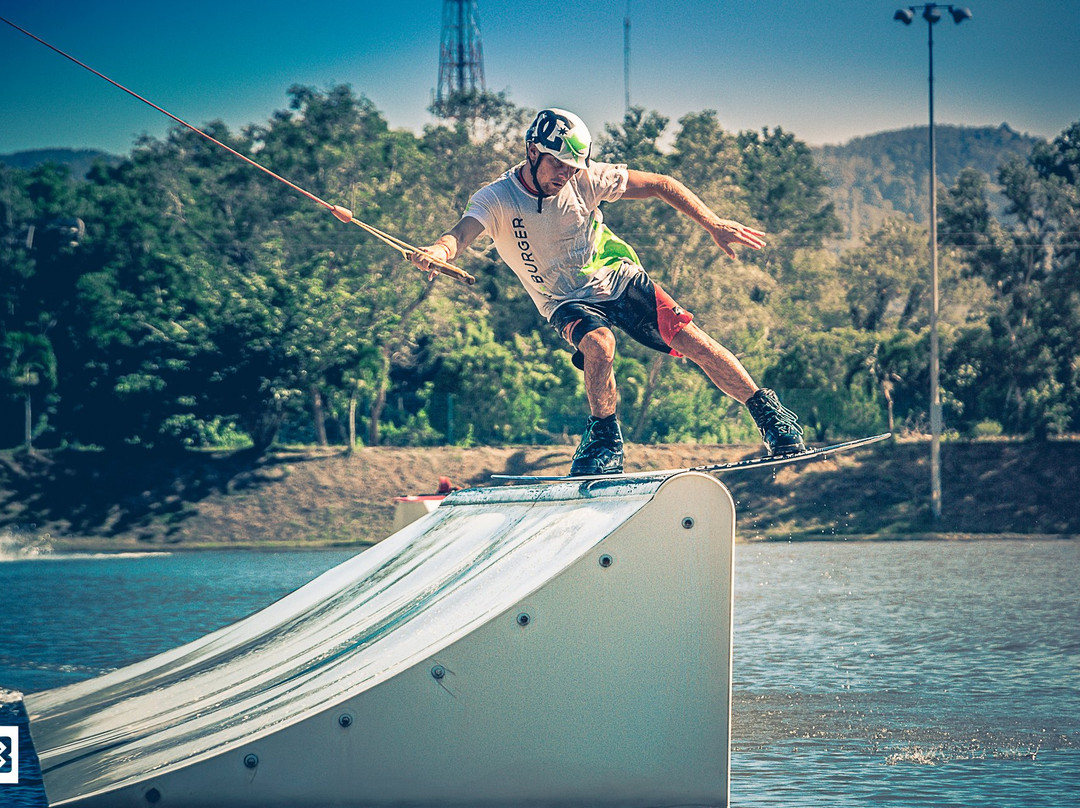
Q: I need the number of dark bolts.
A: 7